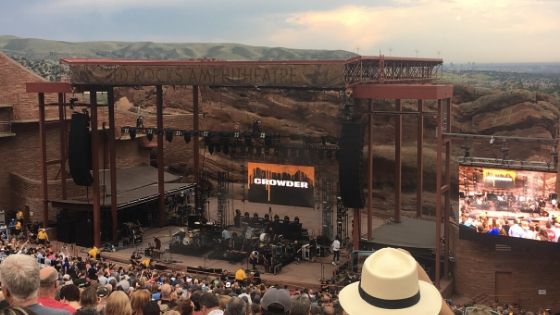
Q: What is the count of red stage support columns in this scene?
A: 12